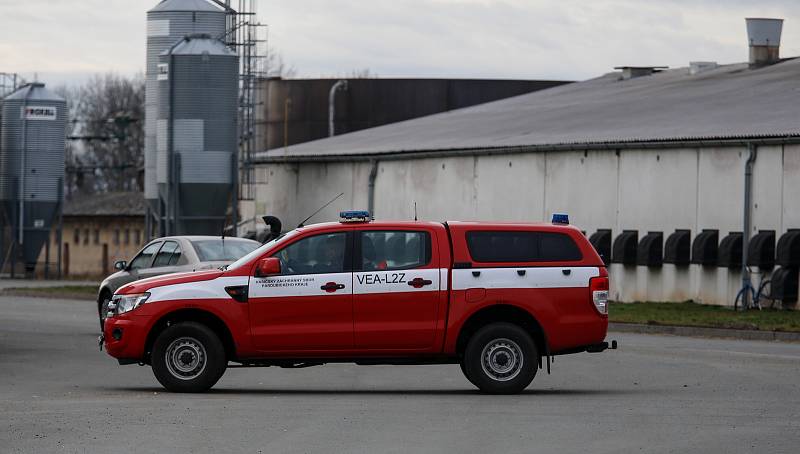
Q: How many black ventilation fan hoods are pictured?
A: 9